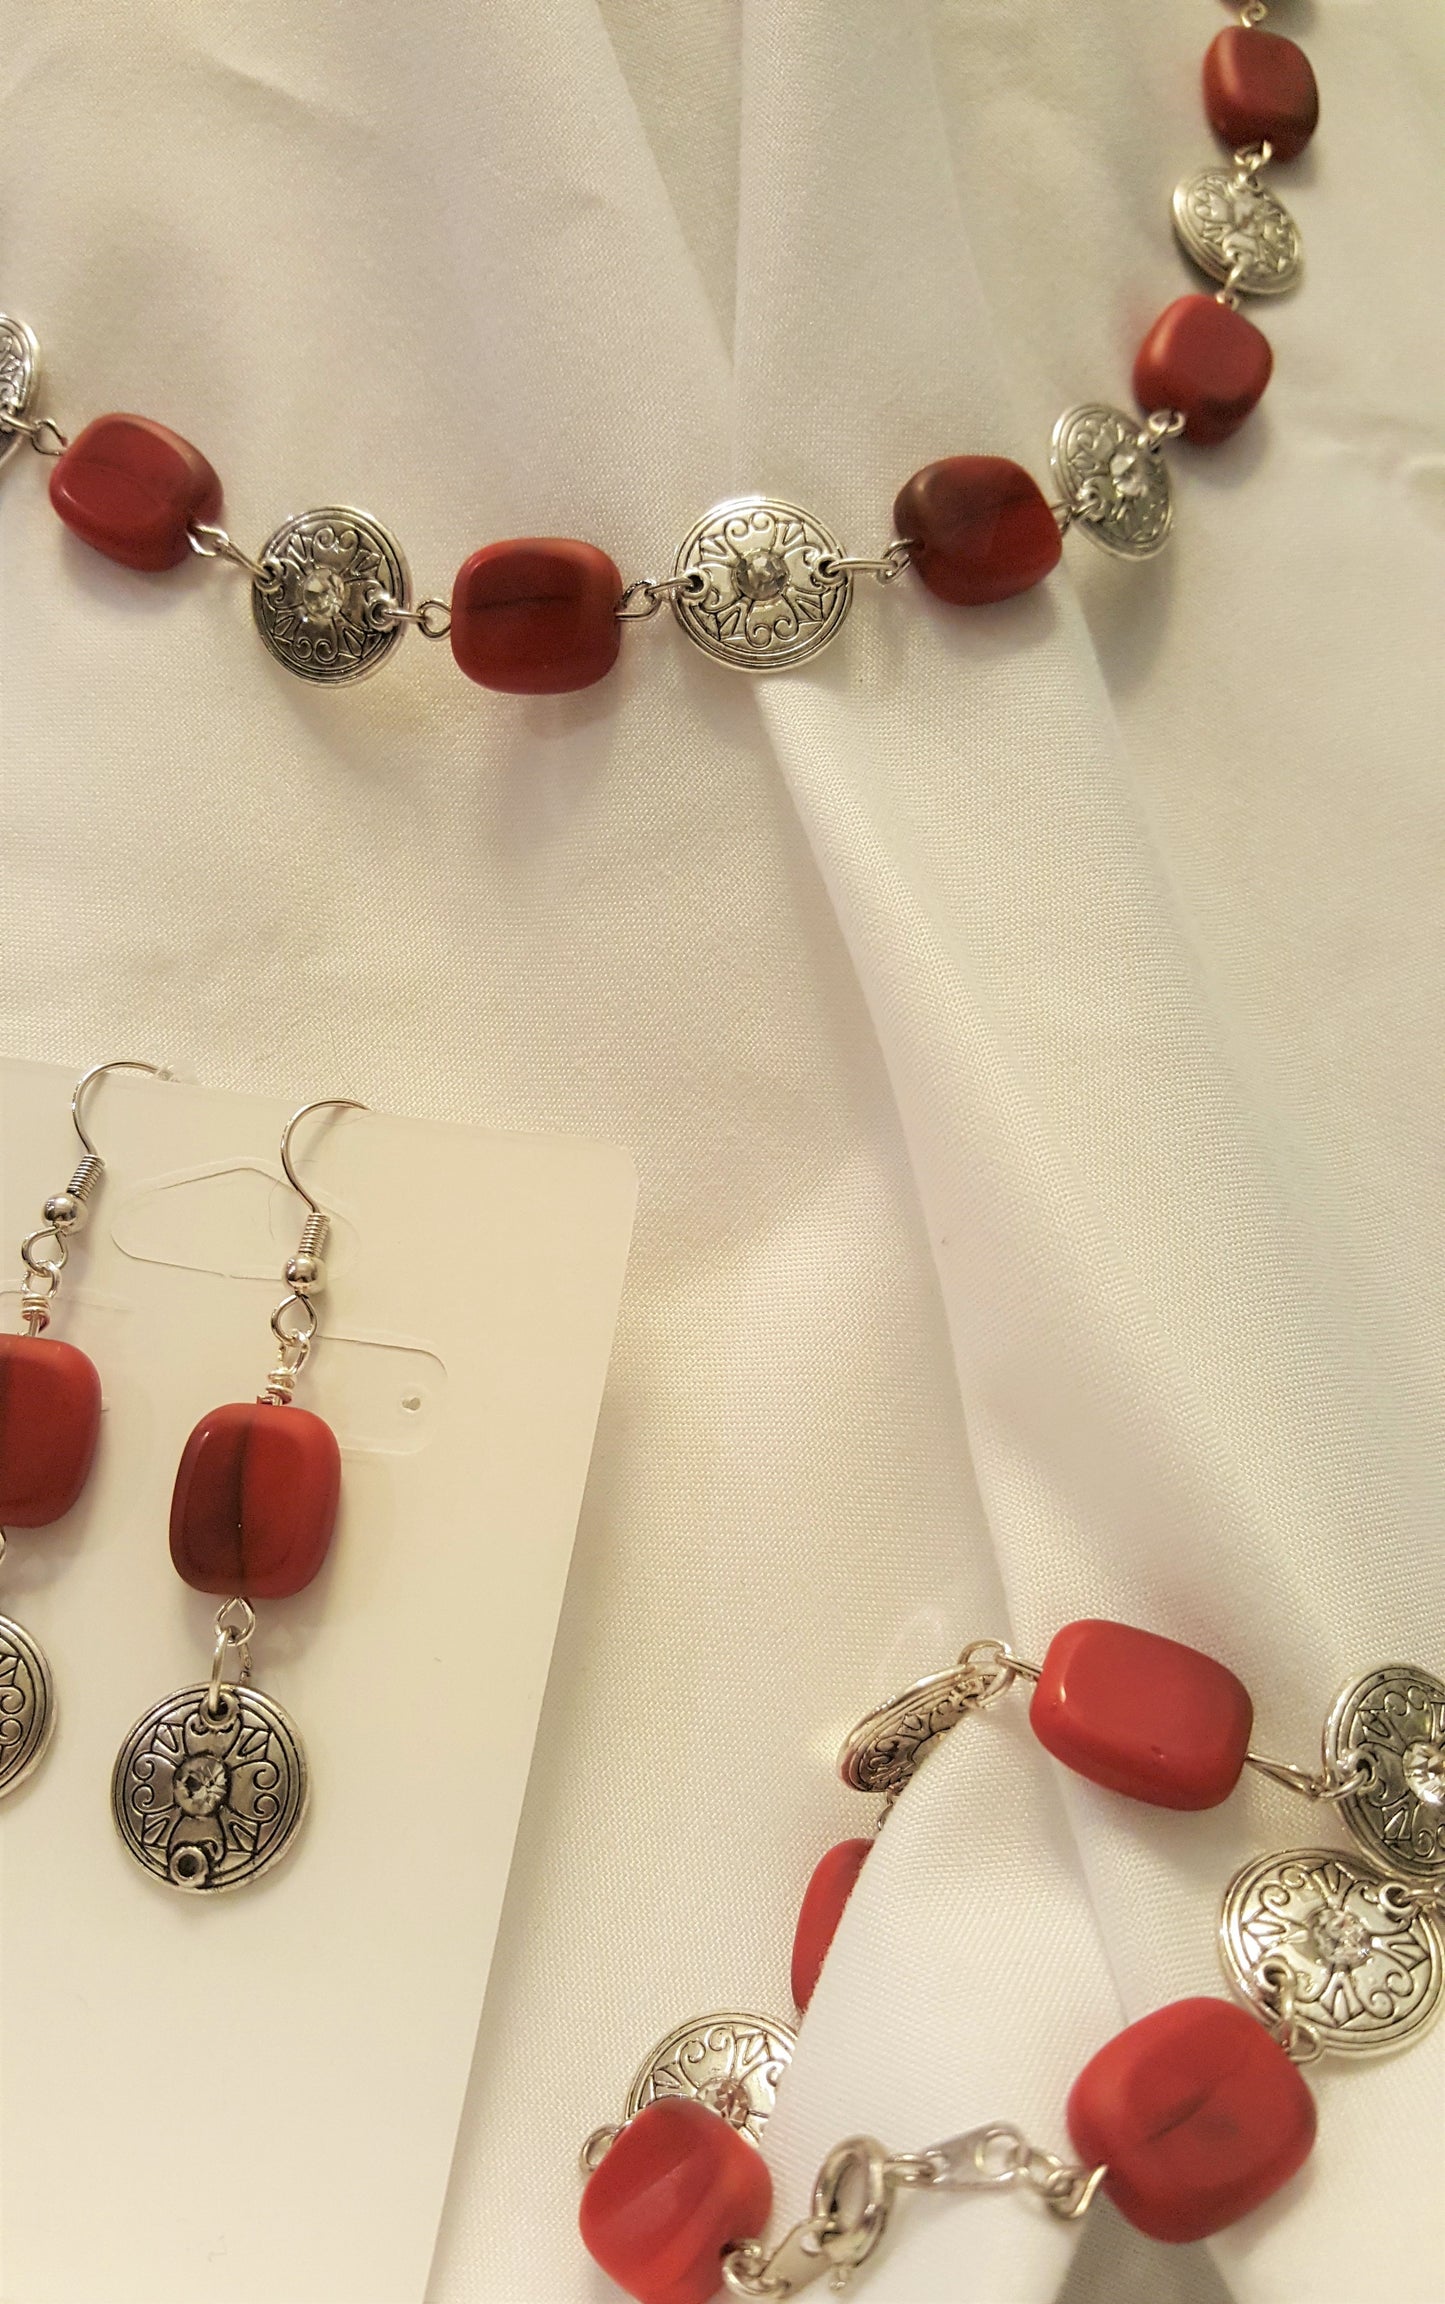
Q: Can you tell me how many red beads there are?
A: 11